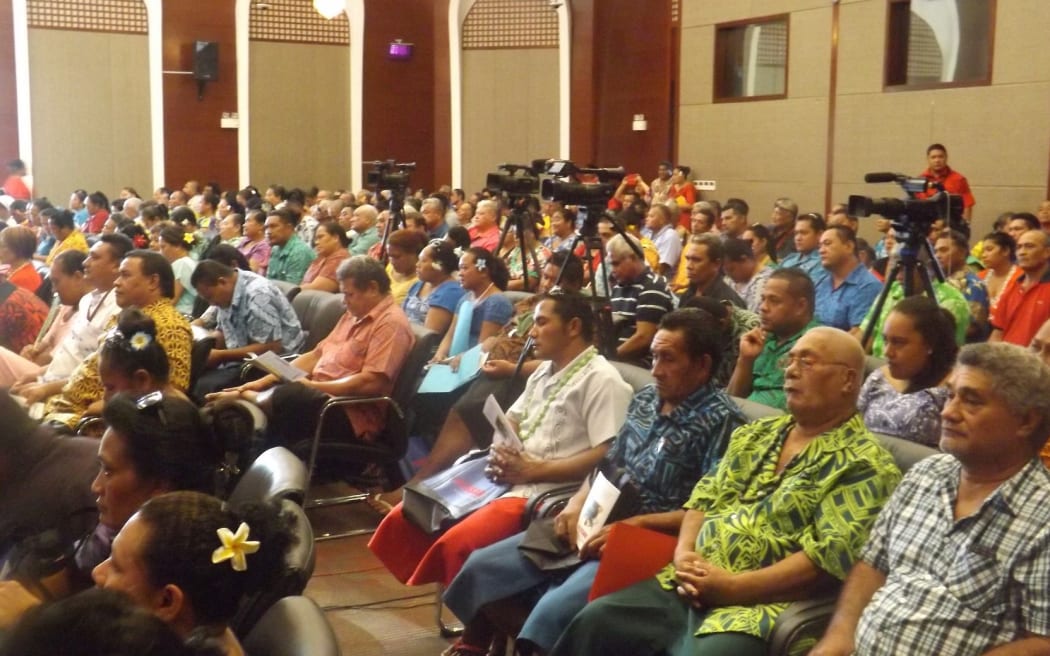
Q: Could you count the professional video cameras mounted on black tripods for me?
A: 4